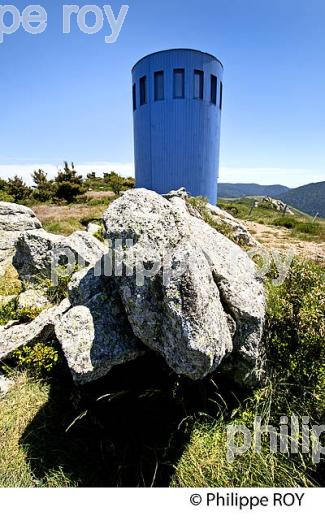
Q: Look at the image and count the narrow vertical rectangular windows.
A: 7